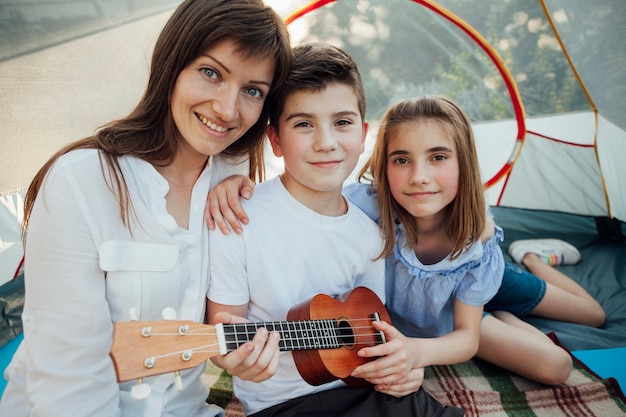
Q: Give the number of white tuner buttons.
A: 4